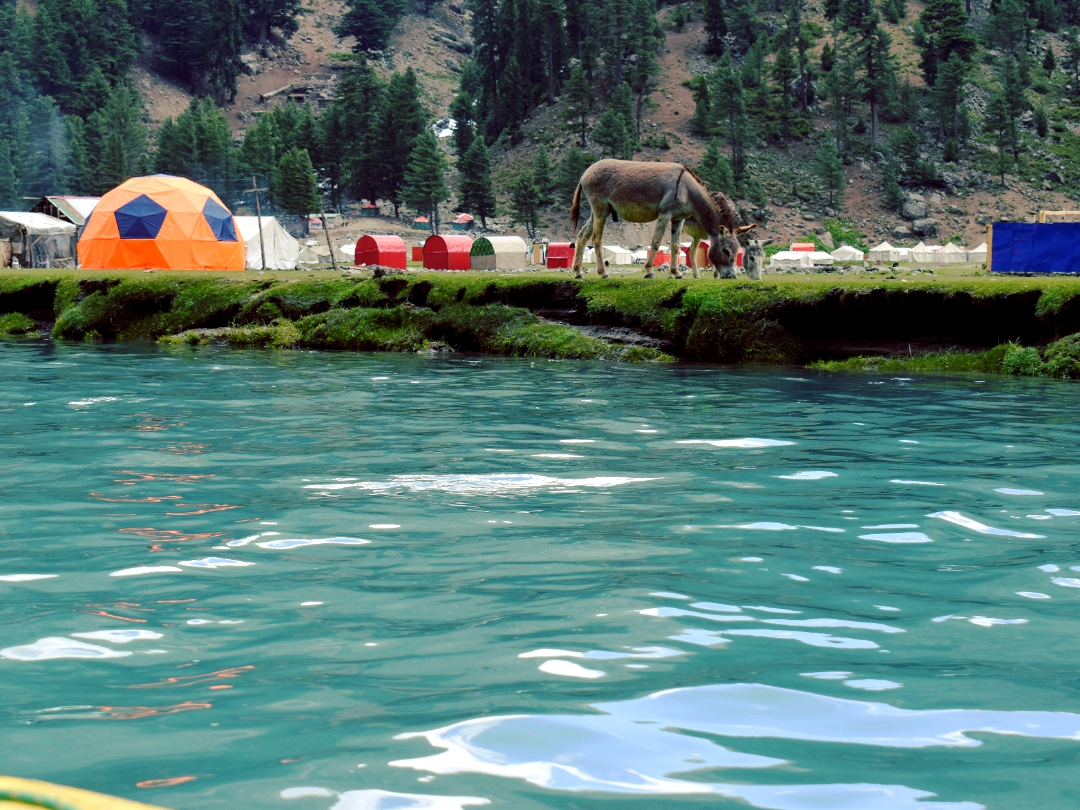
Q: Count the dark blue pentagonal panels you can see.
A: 2